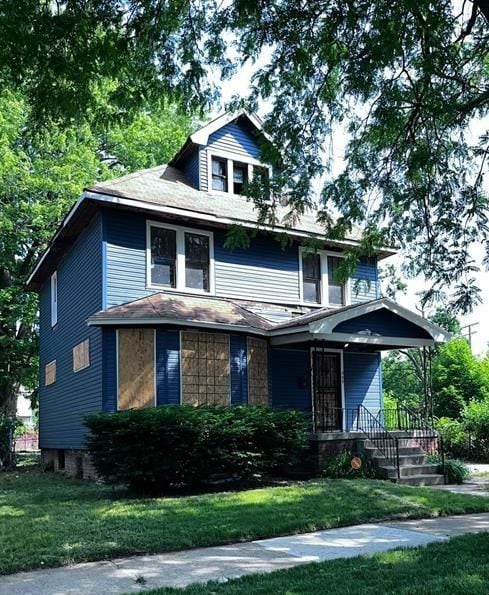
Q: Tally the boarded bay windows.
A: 3